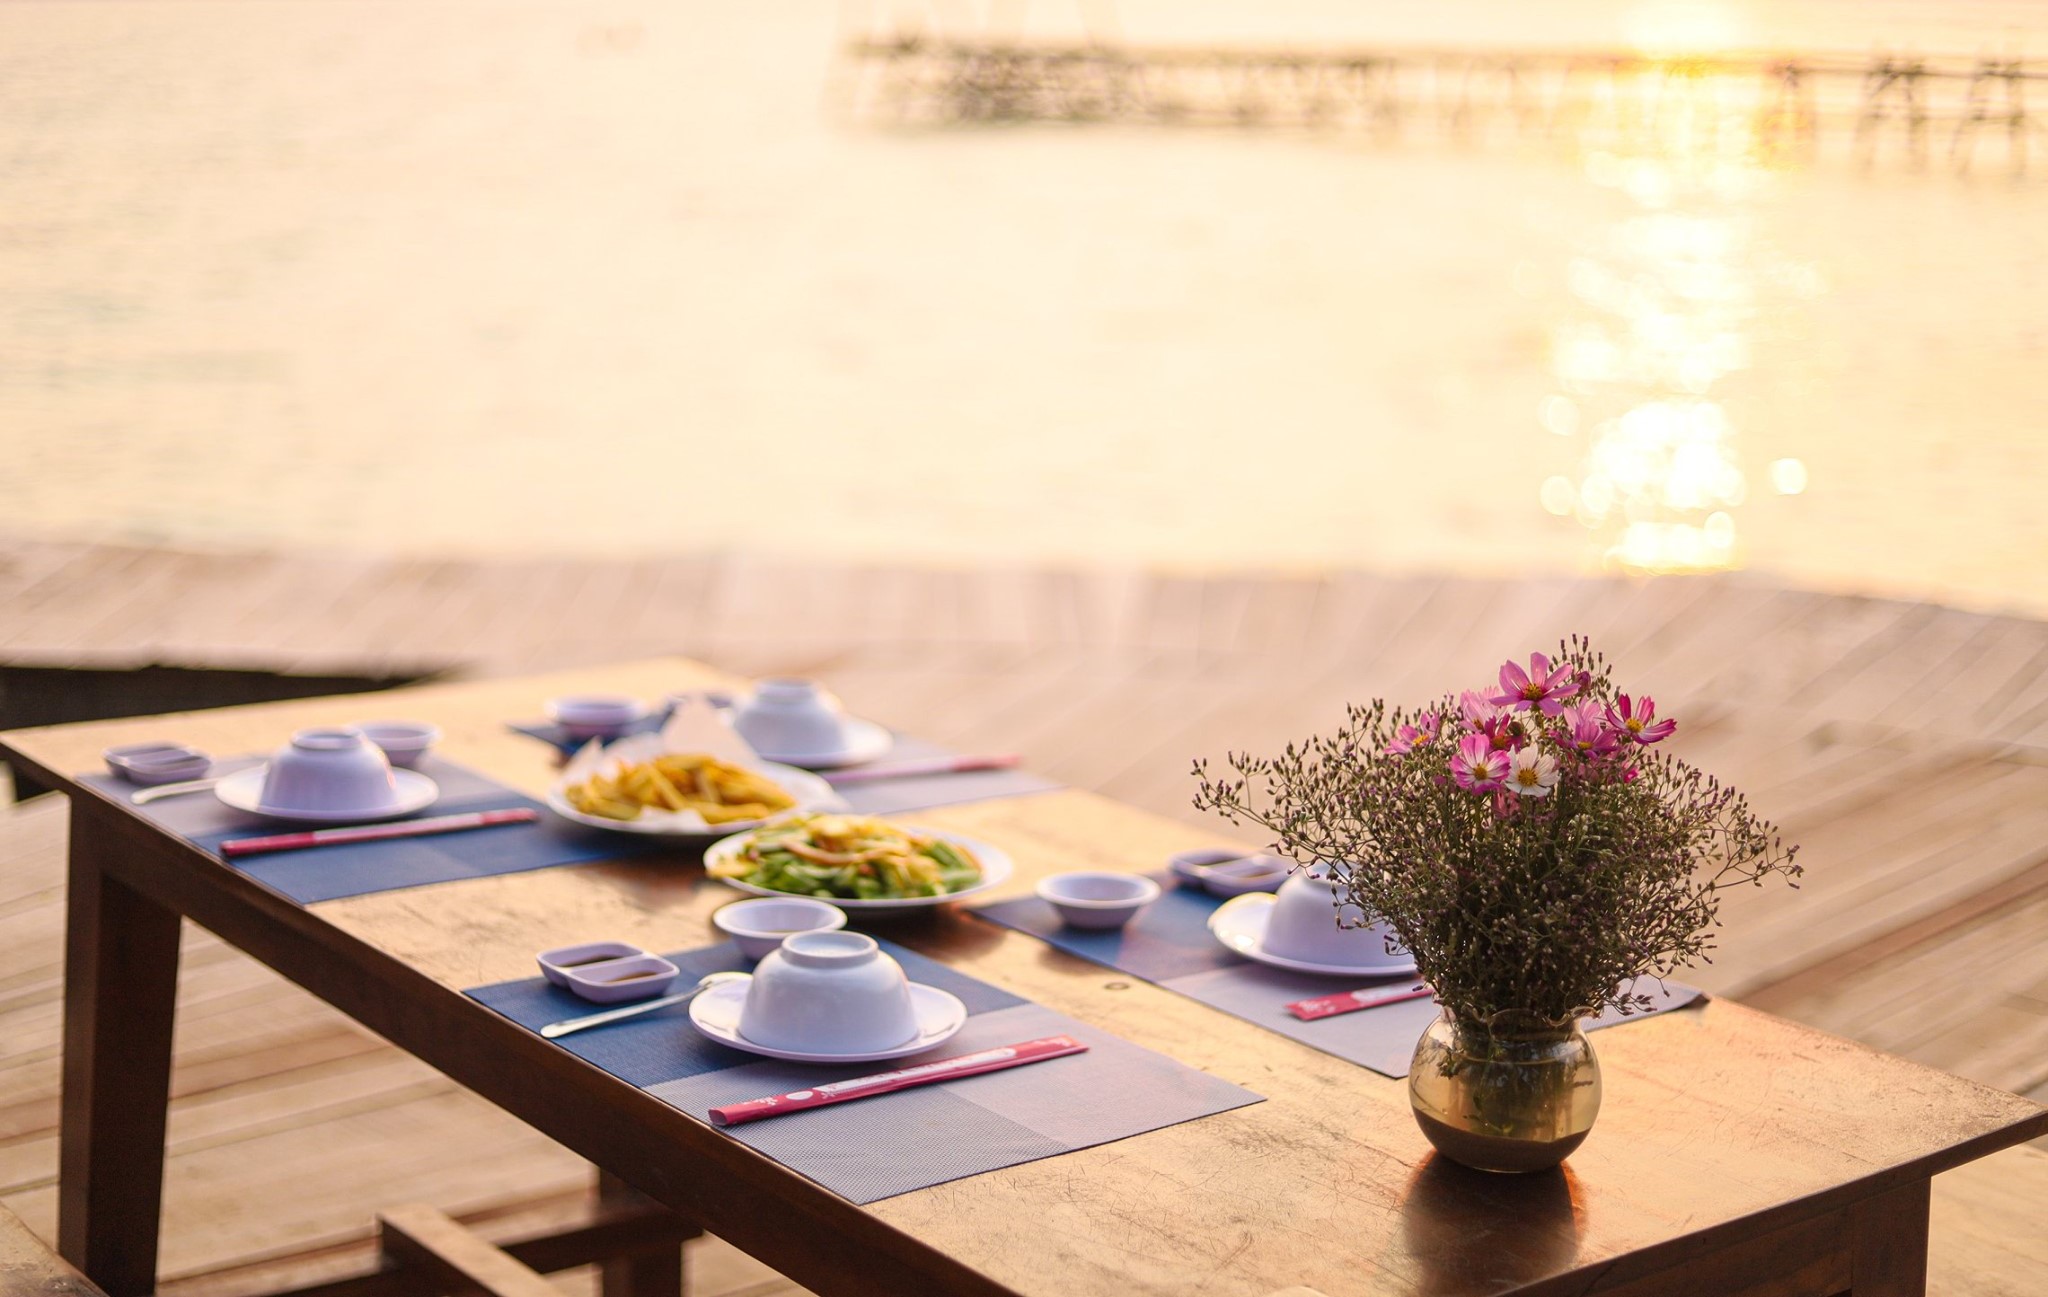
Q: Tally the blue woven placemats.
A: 4